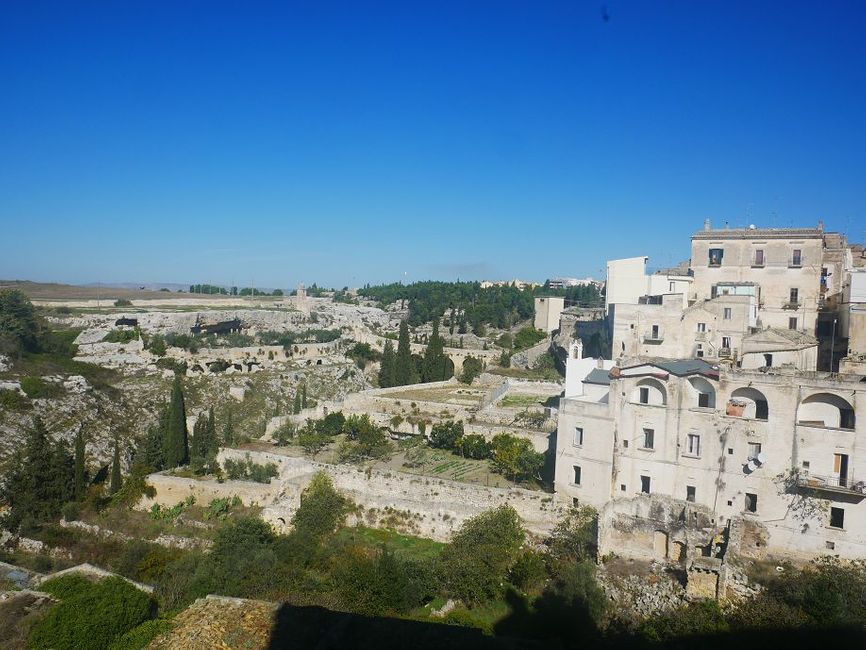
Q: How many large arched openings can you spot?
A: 4